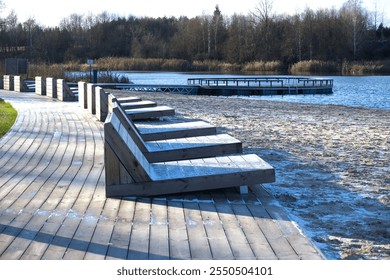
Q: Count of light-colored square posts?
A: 8